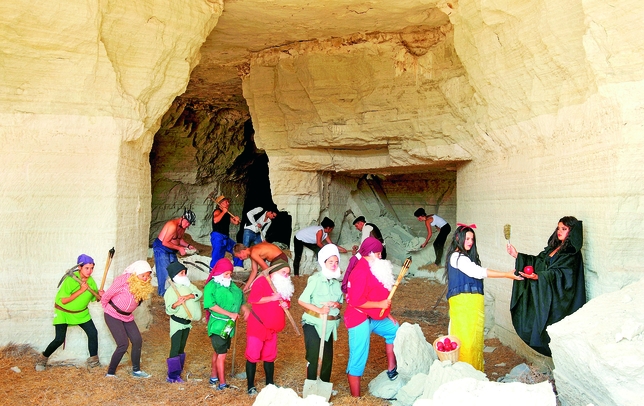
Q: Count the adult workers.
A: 7